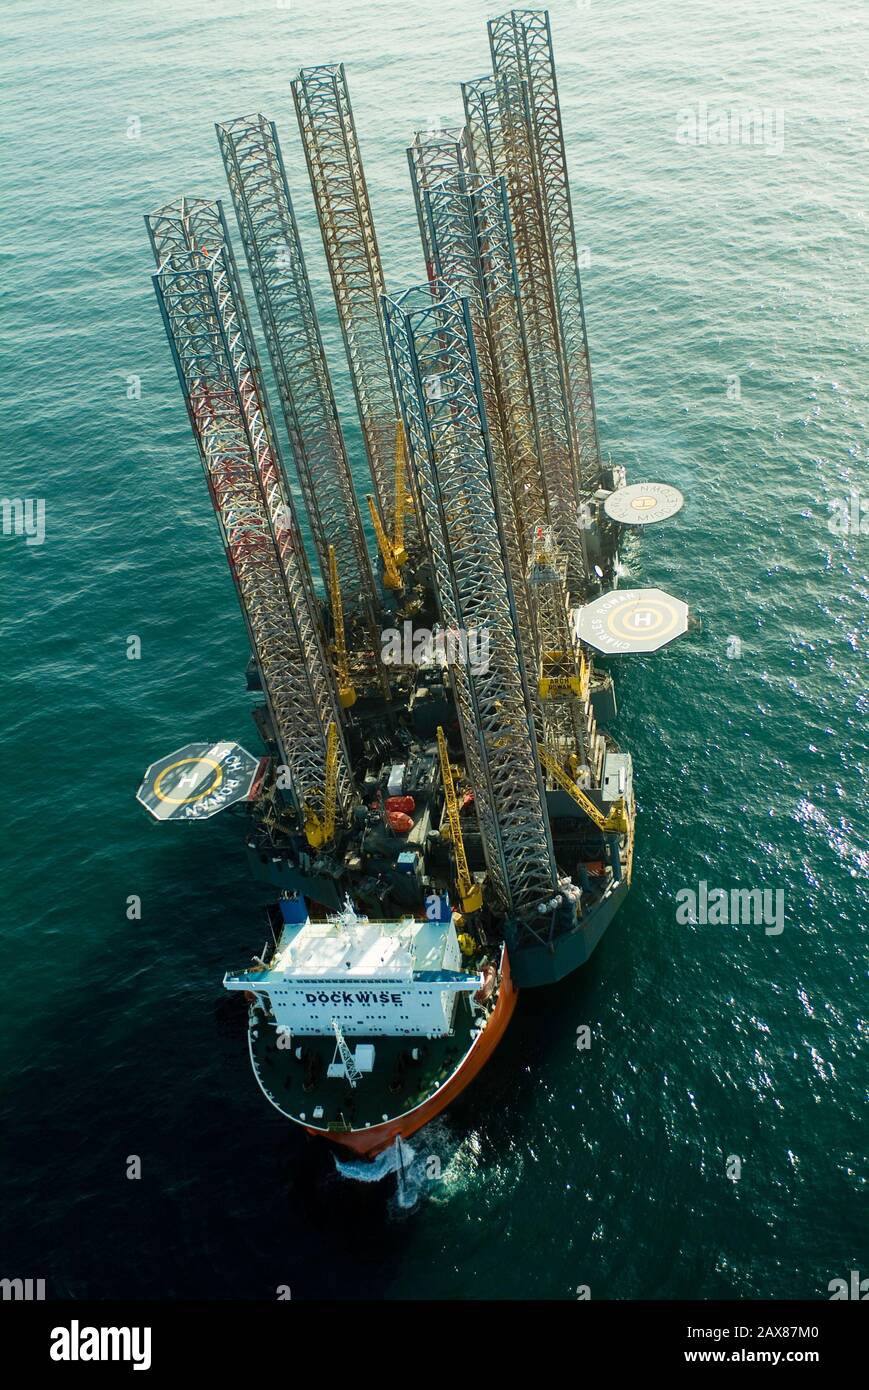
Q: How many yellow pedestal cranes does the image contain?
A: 6